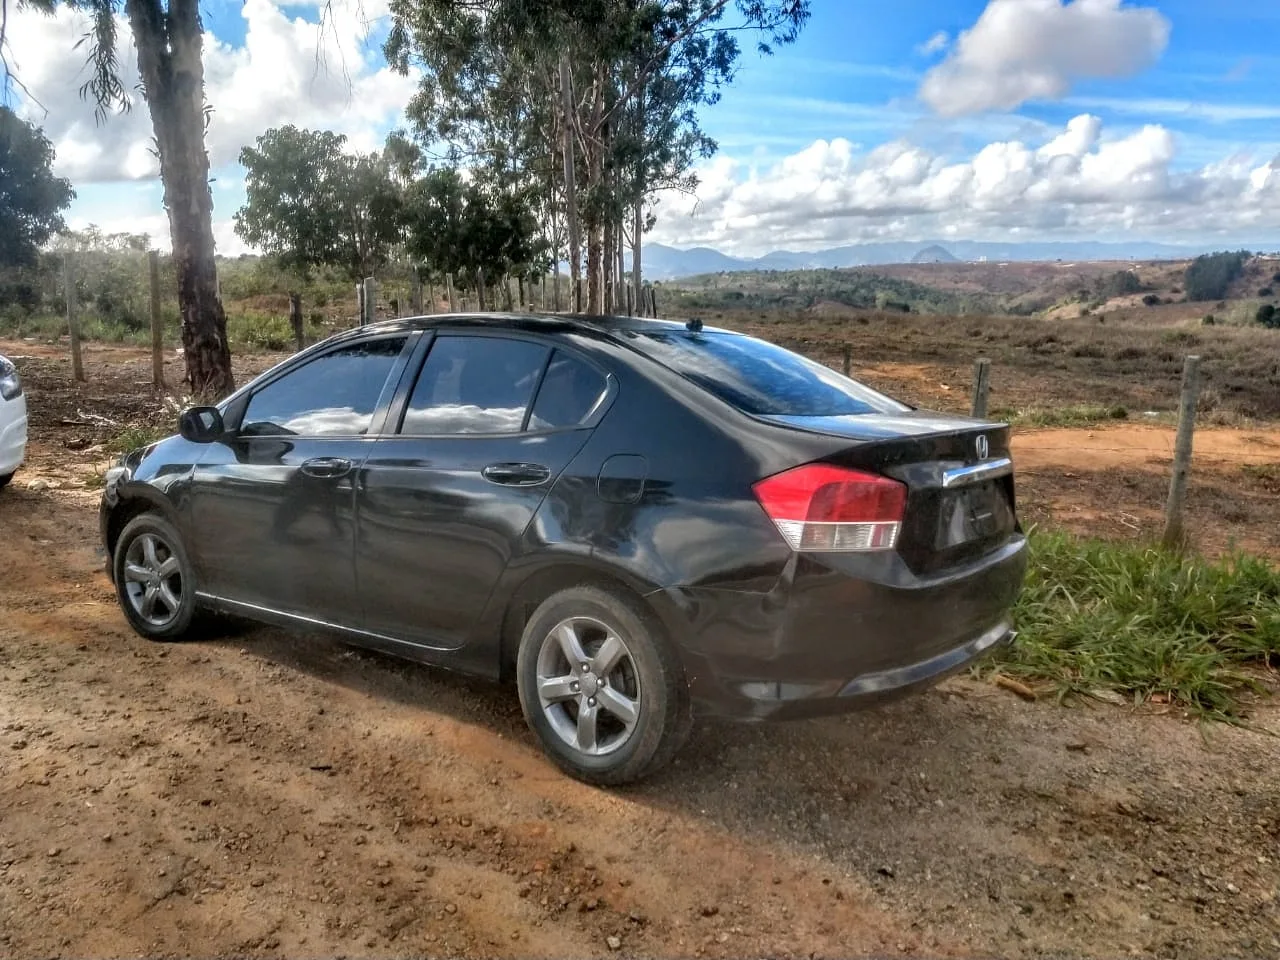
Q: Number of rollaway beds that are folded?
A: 0